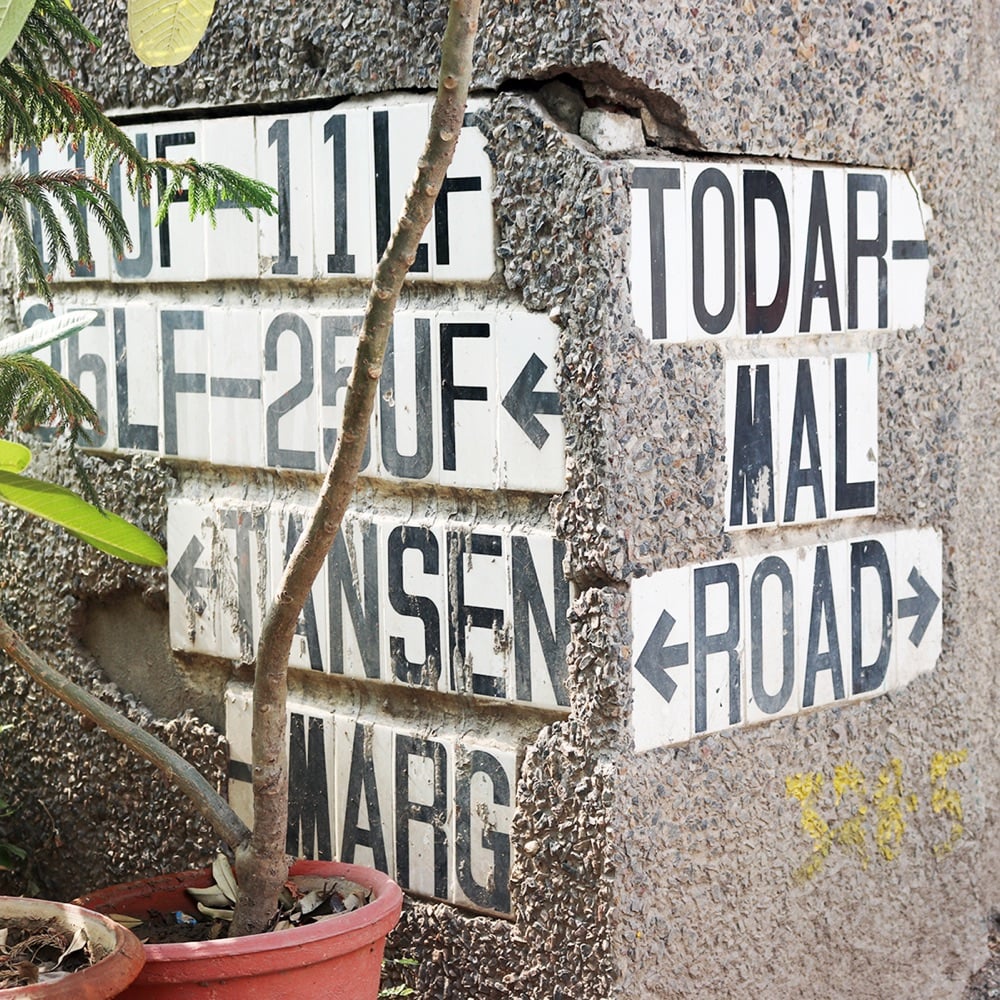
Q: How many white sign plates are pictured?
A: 7